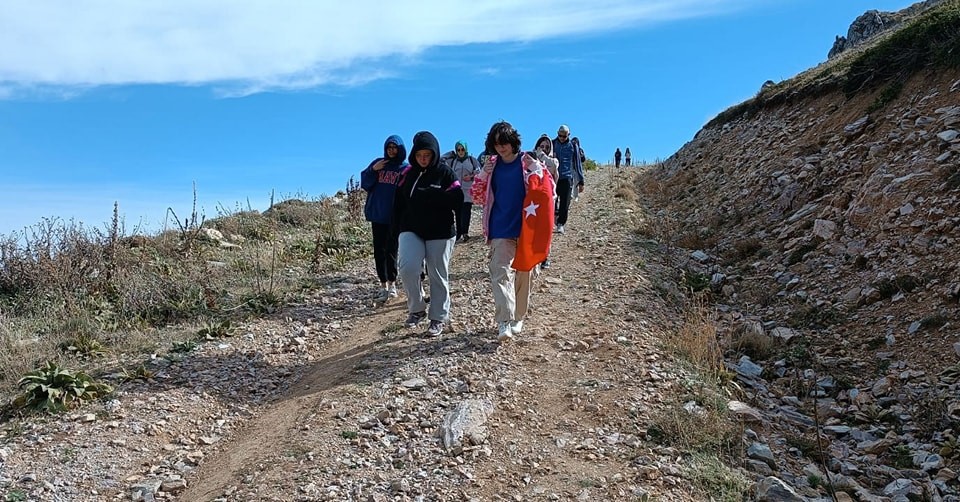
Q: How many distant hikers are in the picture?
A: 2